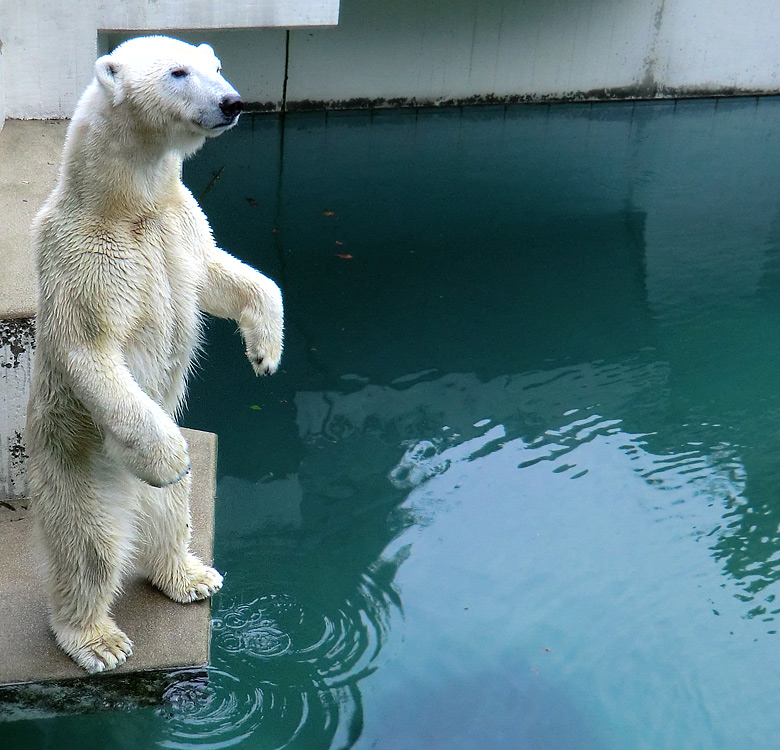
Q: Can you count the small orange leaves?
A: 3